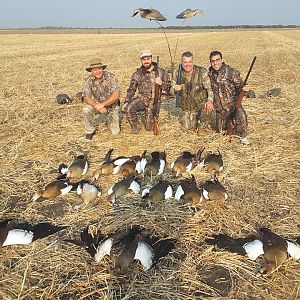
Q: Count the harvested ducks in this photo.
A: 15